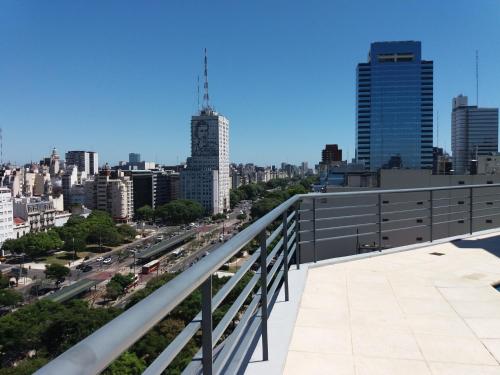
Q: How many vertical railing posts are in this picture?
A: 8